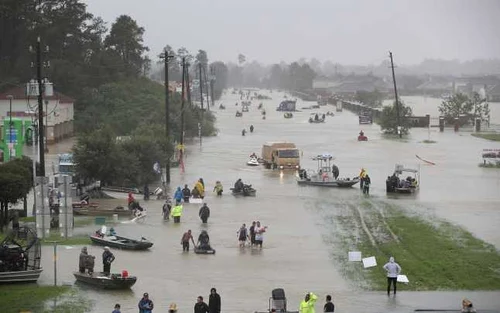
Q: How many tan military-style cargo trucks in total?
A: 1